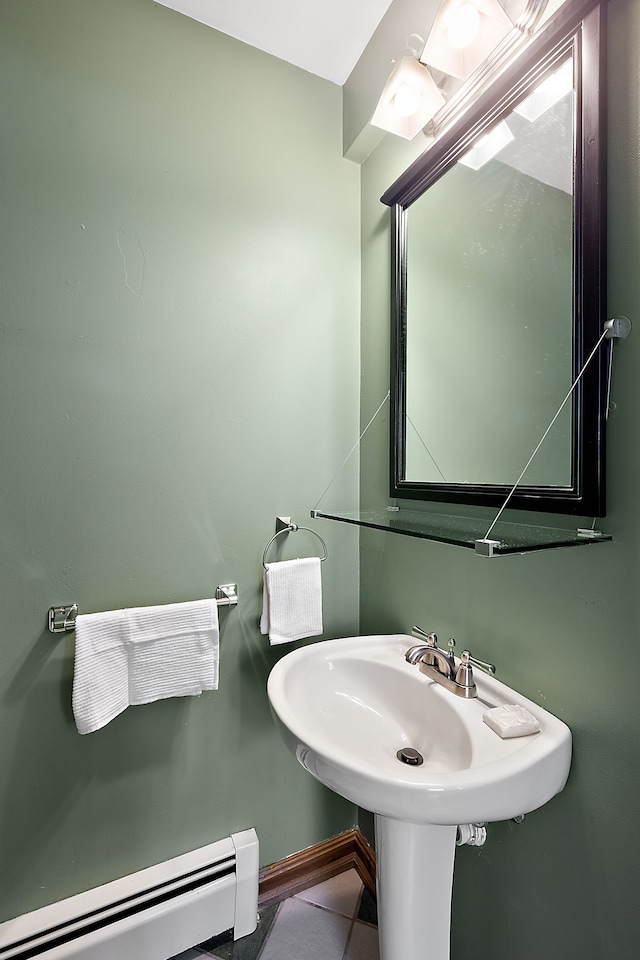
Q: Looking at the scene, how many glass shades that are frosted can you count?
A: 2